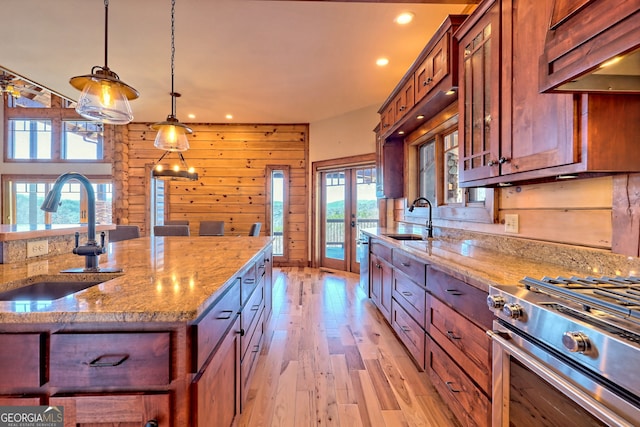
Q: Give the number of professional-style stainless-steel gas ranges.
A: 1